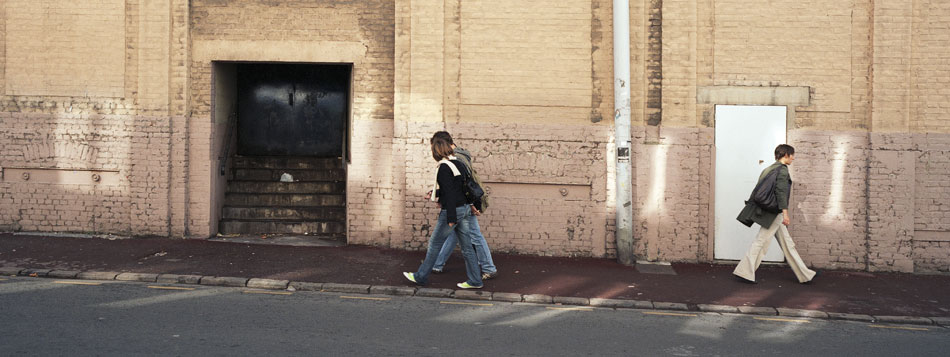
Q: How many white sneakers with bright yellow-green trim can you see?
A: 2